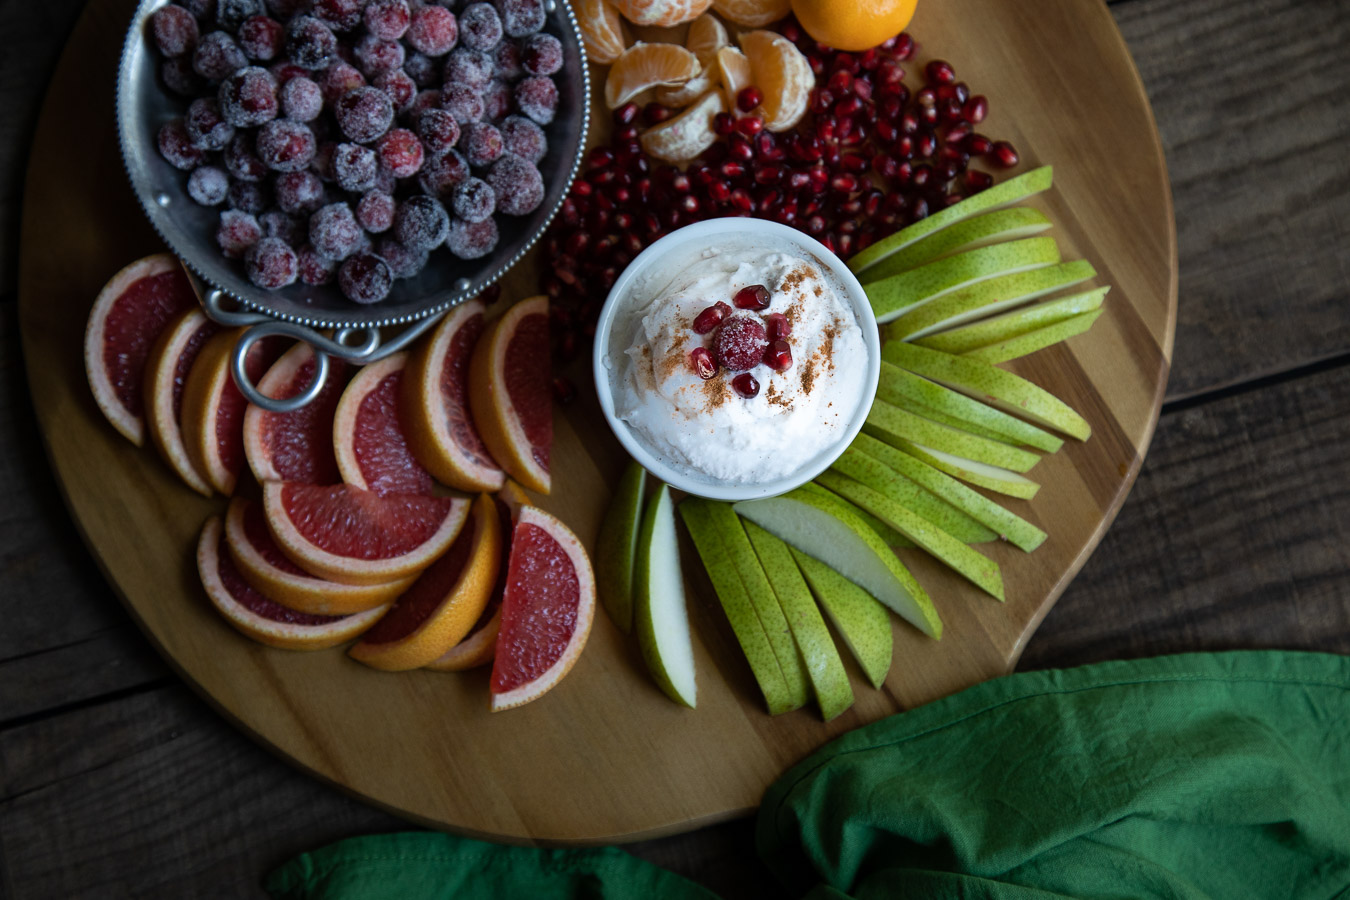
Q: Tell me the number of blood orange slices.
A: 13